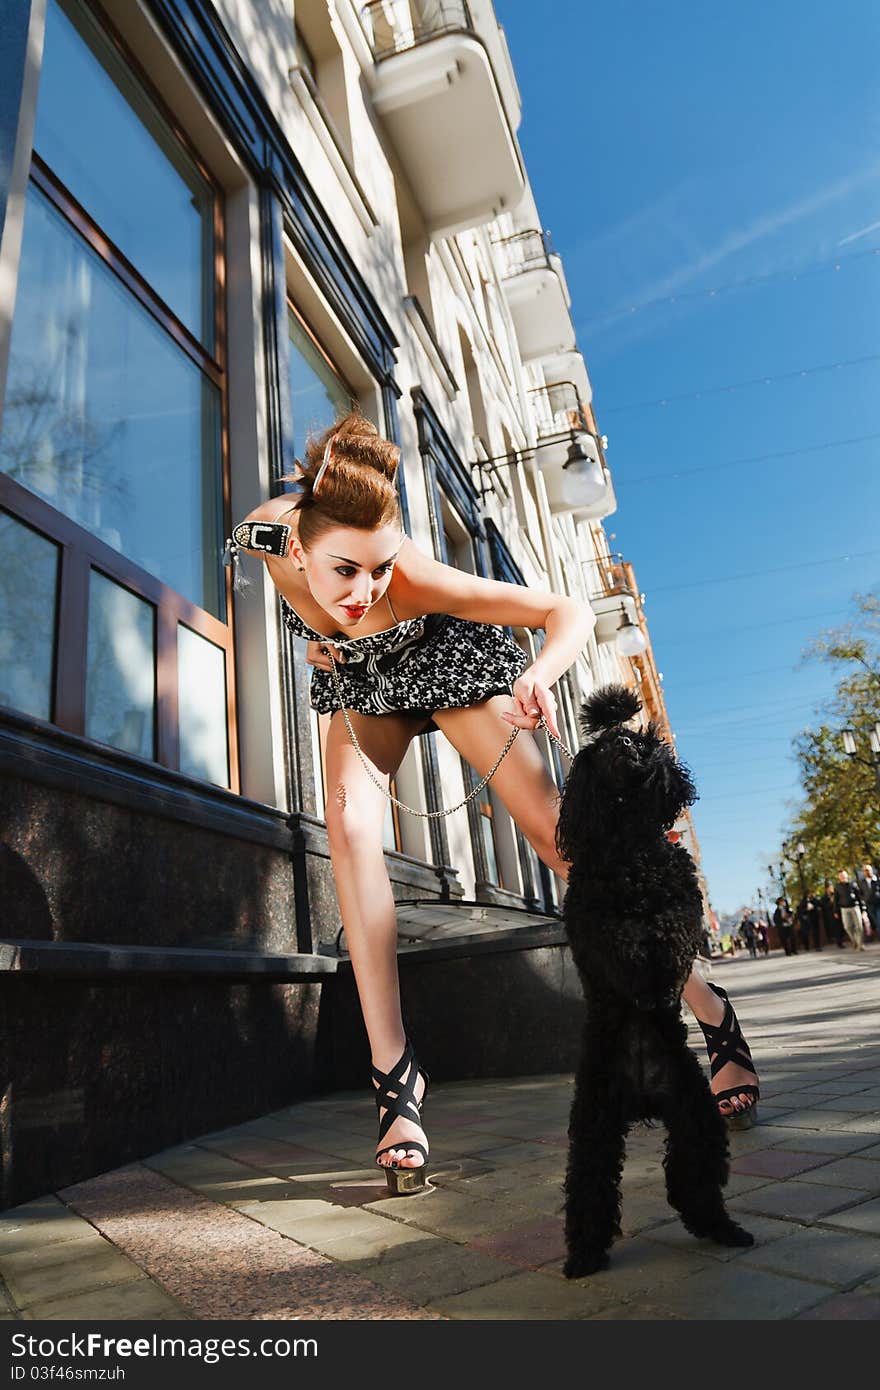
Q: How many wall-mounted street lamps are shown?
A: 2